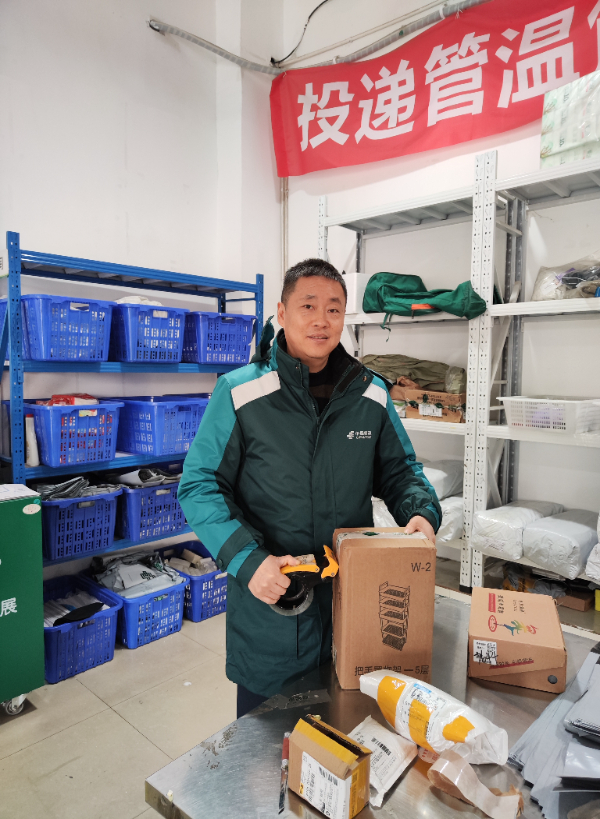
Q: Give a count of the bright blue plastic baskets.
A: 11